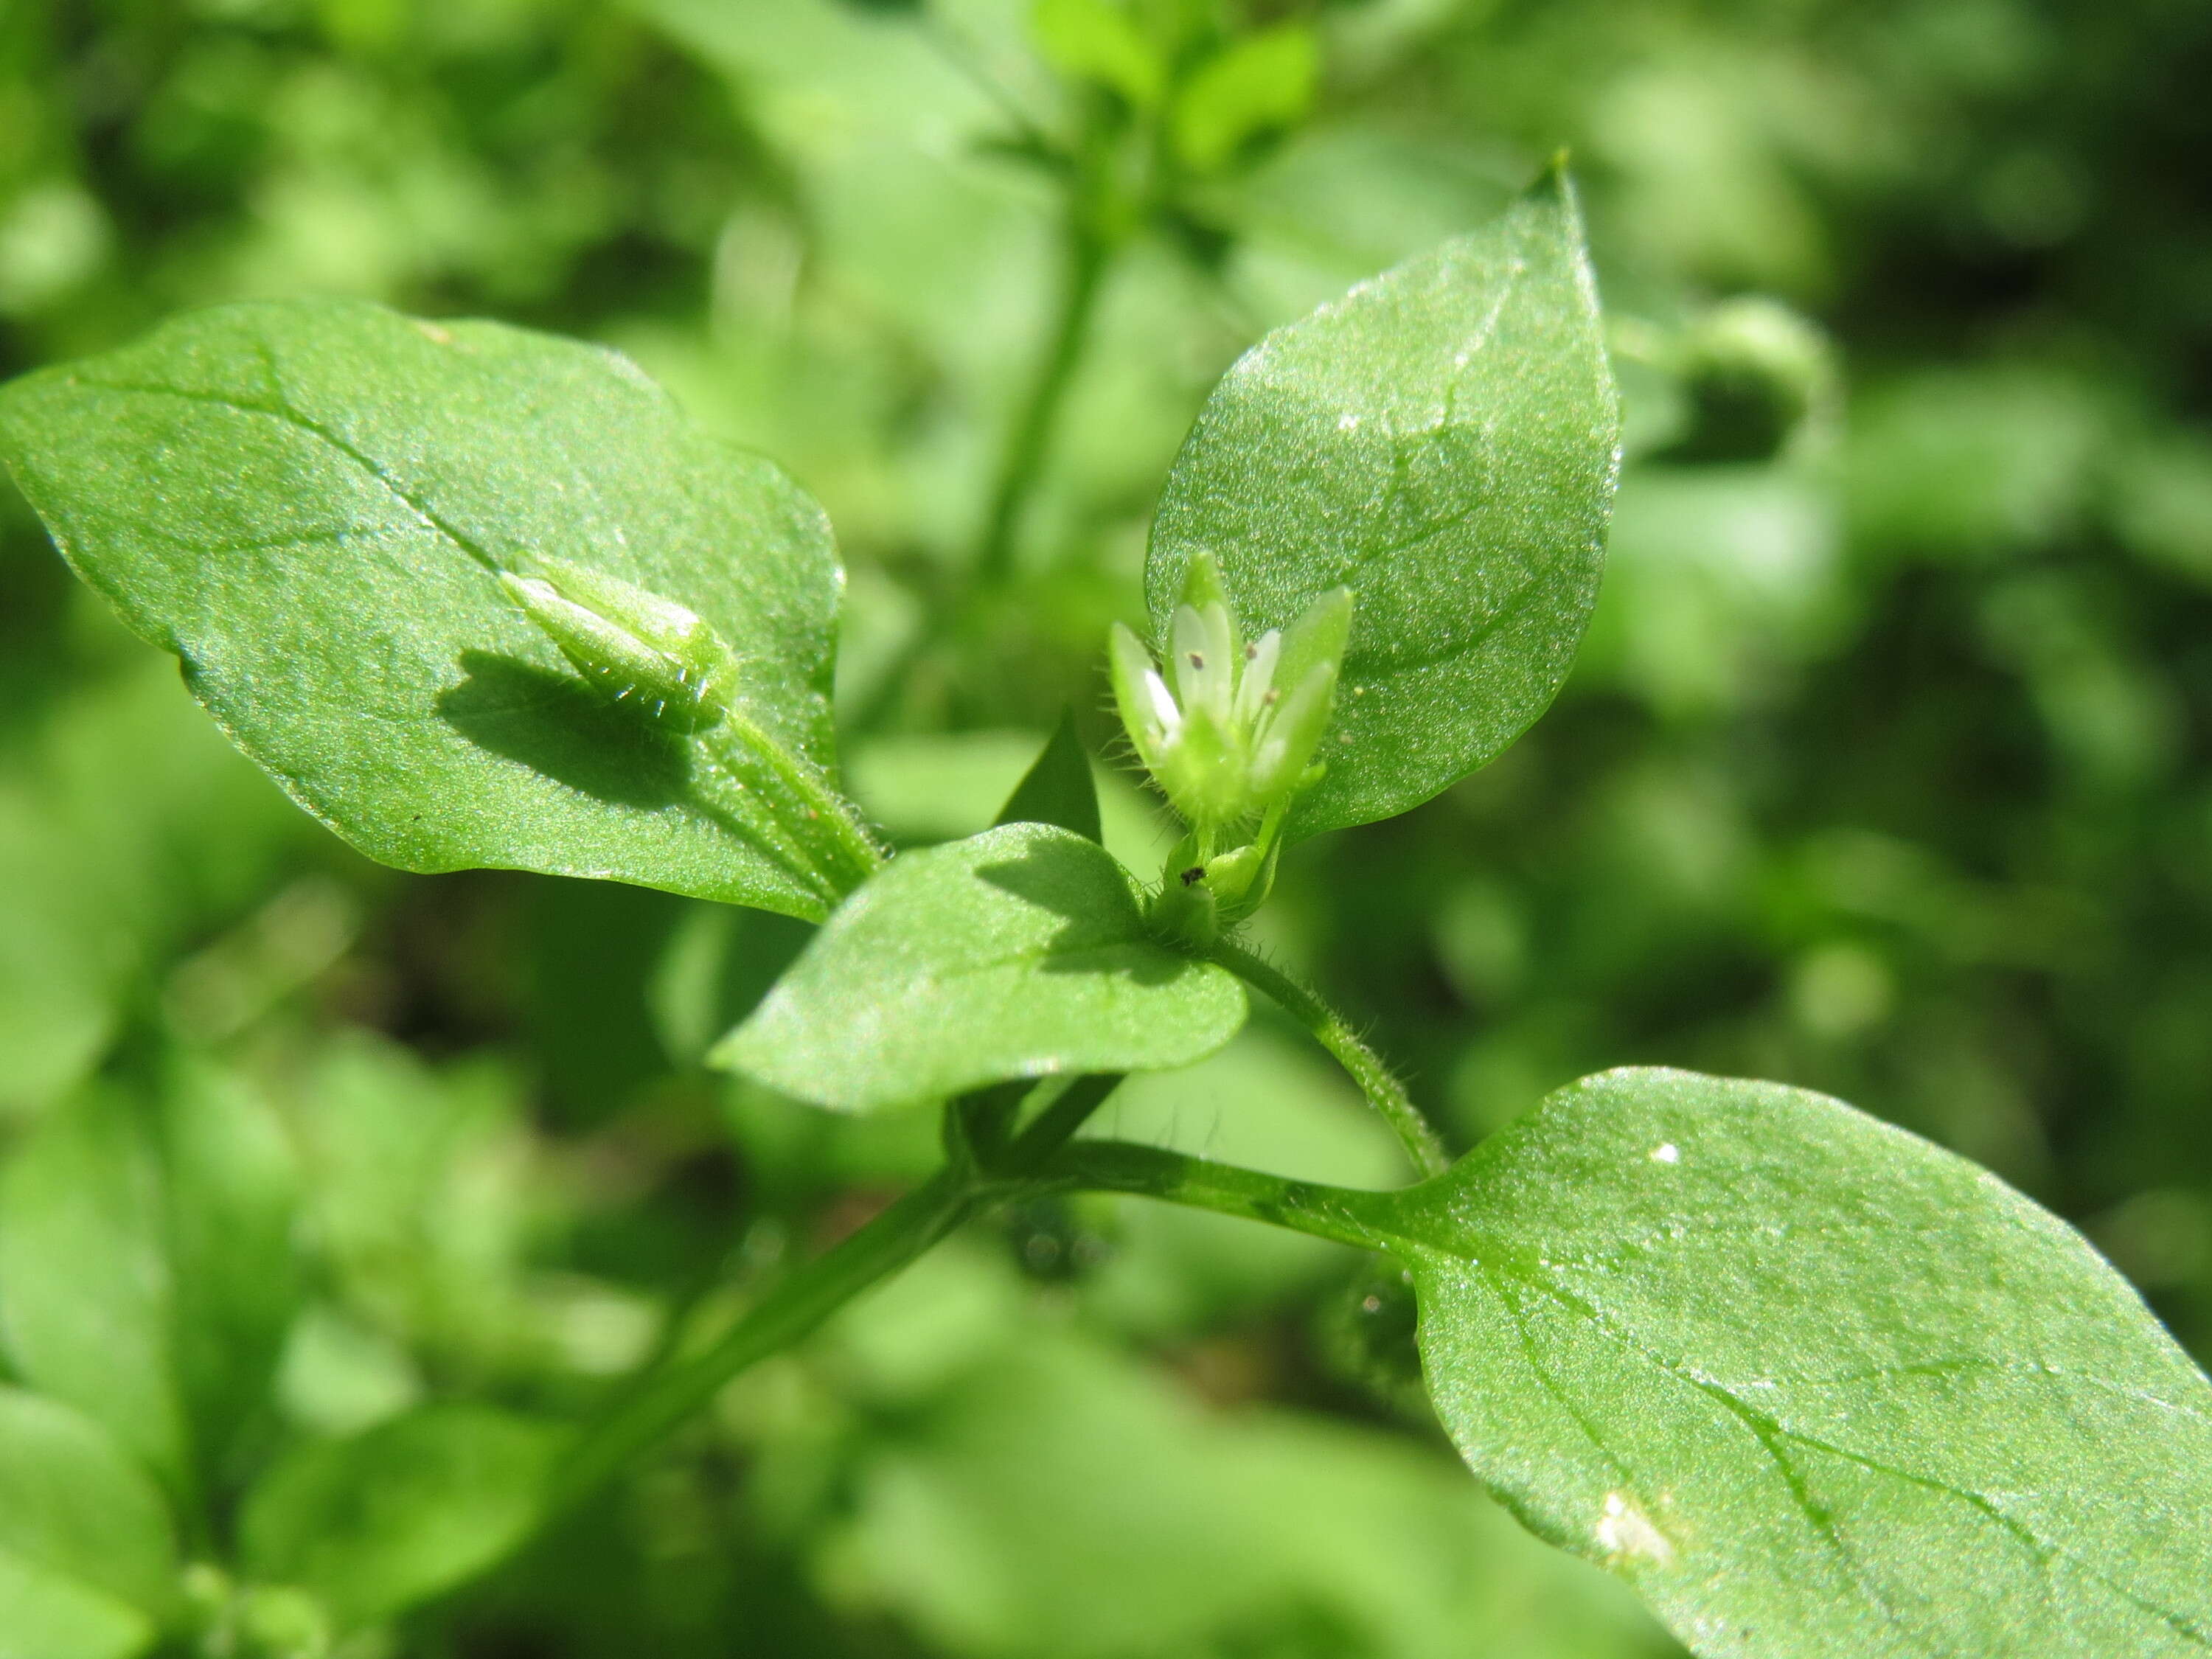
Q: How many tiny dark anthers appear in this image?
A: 3